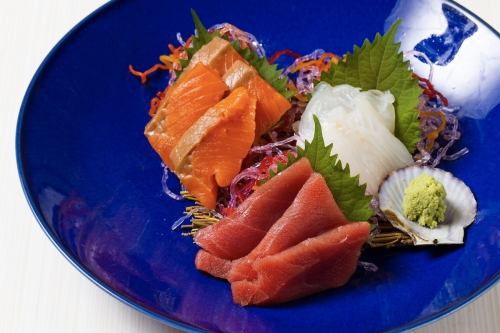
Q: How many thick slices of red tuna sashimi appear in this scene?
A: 3